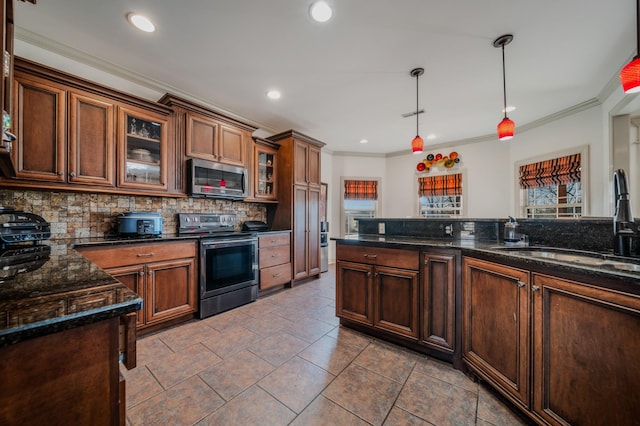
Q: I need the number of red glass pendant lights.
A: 3